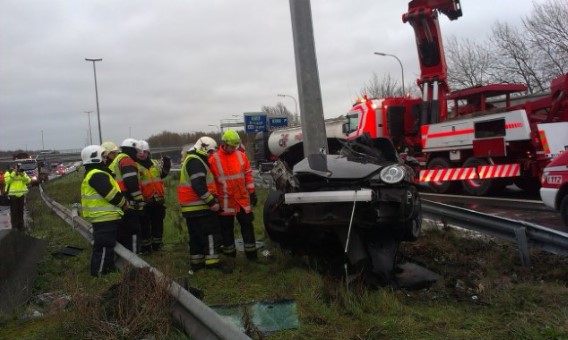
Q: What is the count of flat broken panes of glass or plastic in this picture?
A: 1